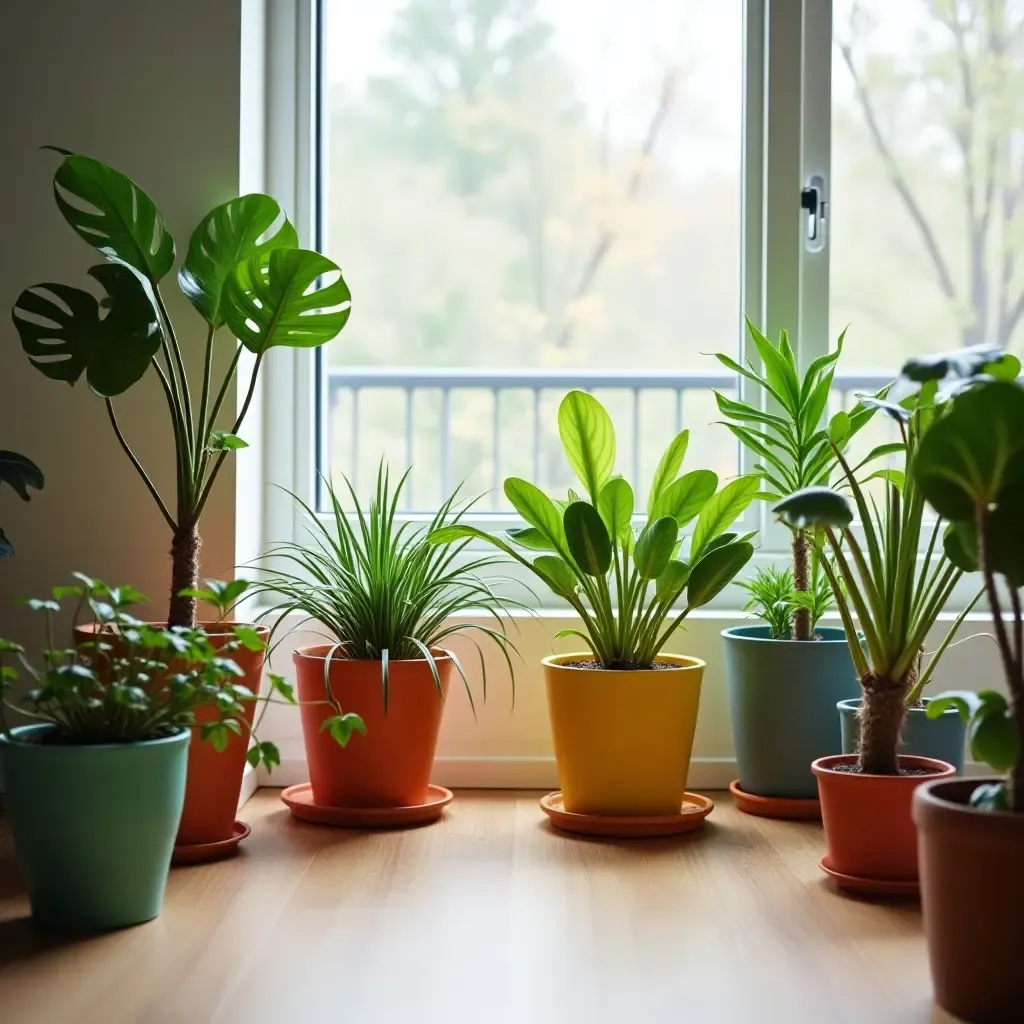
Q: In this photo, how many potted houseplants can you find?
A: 8